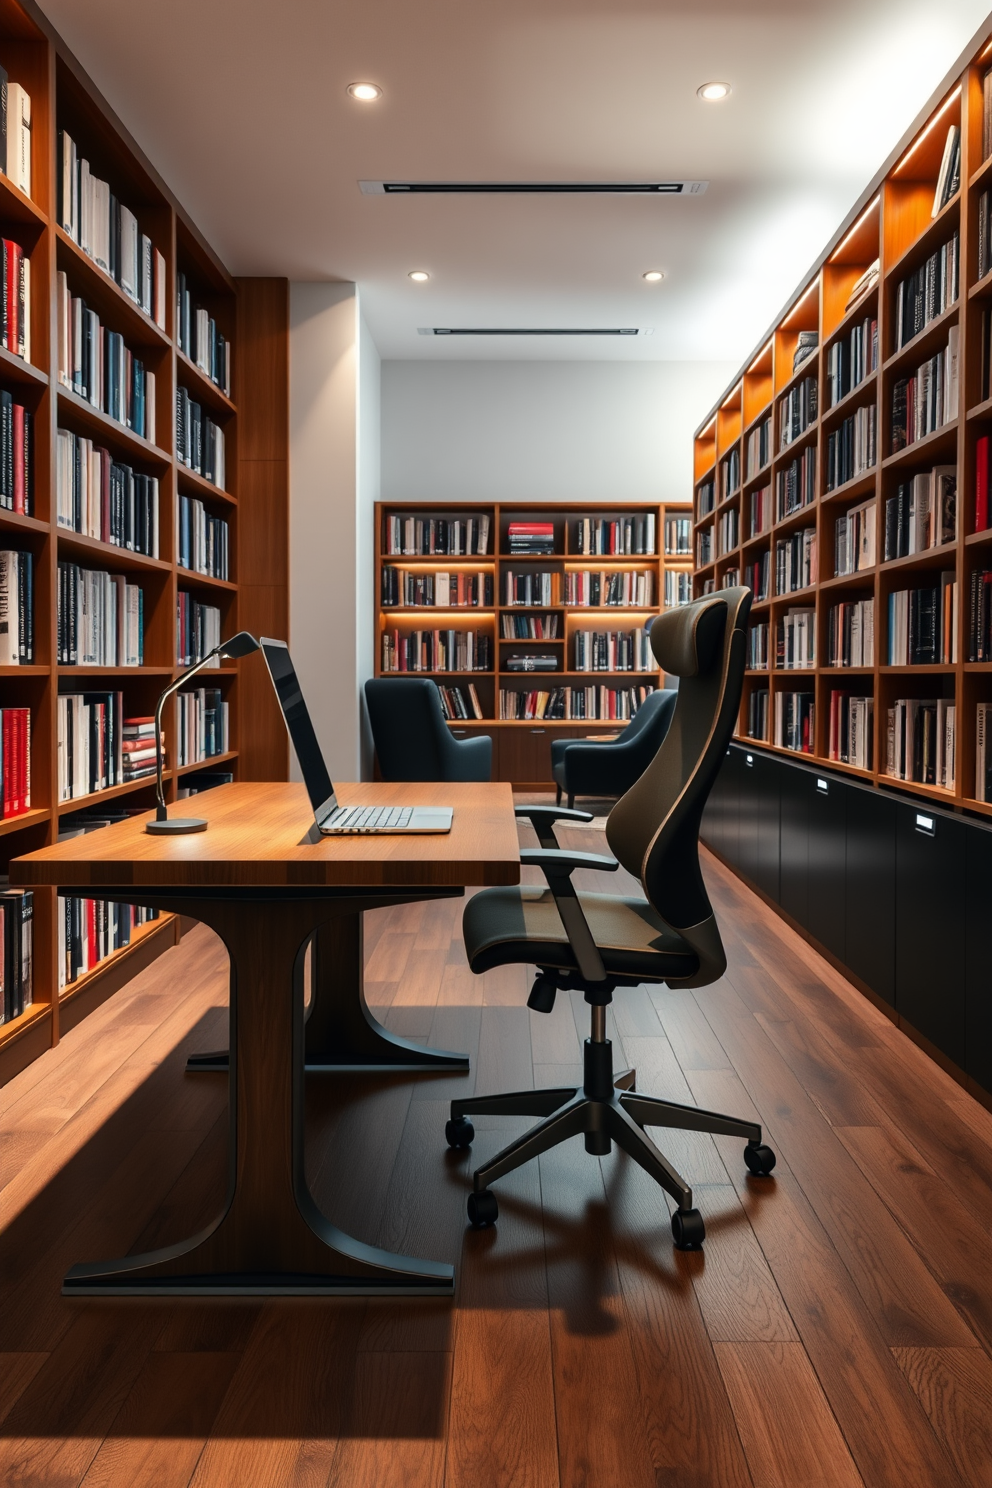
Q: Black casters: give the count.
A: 4